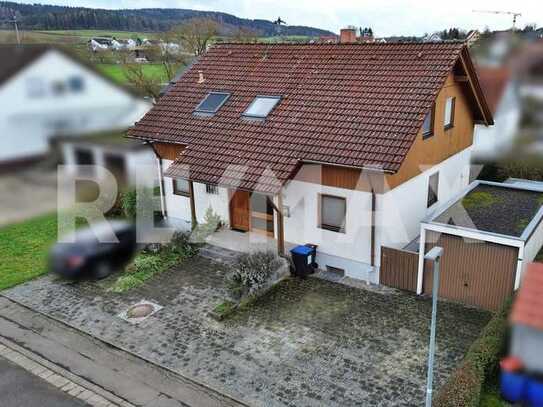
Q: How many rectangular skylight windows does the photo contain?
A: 2